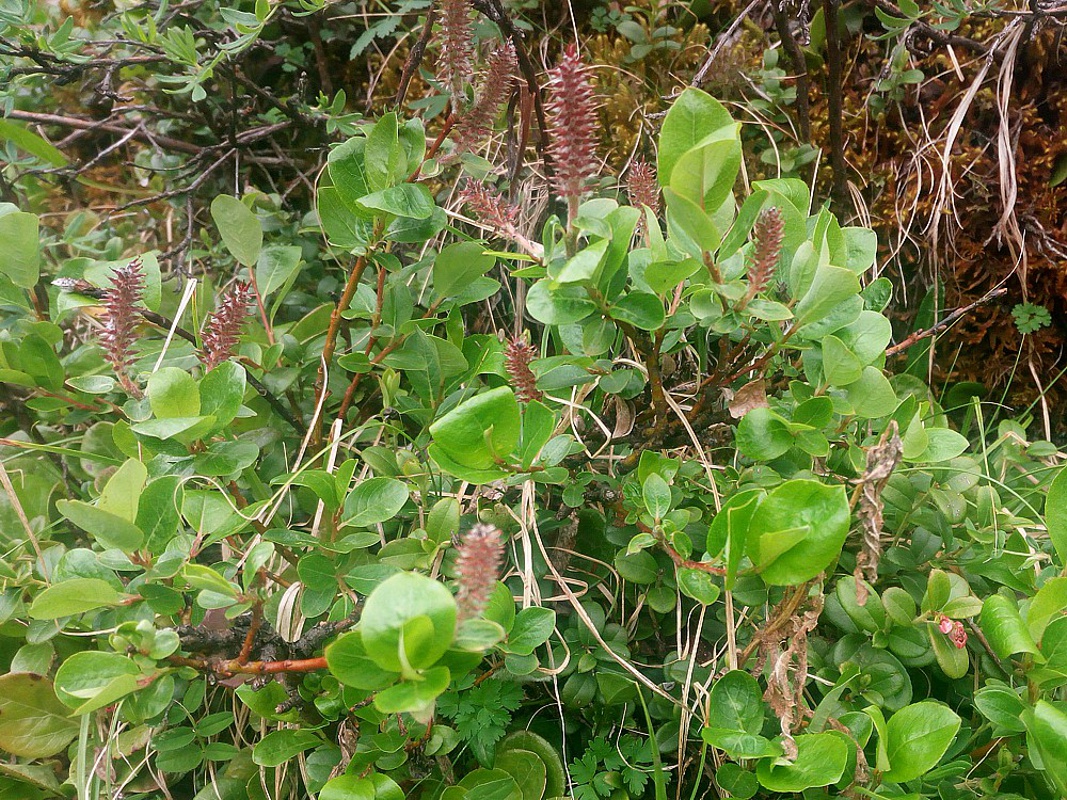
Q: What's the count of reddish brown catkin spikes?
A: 10